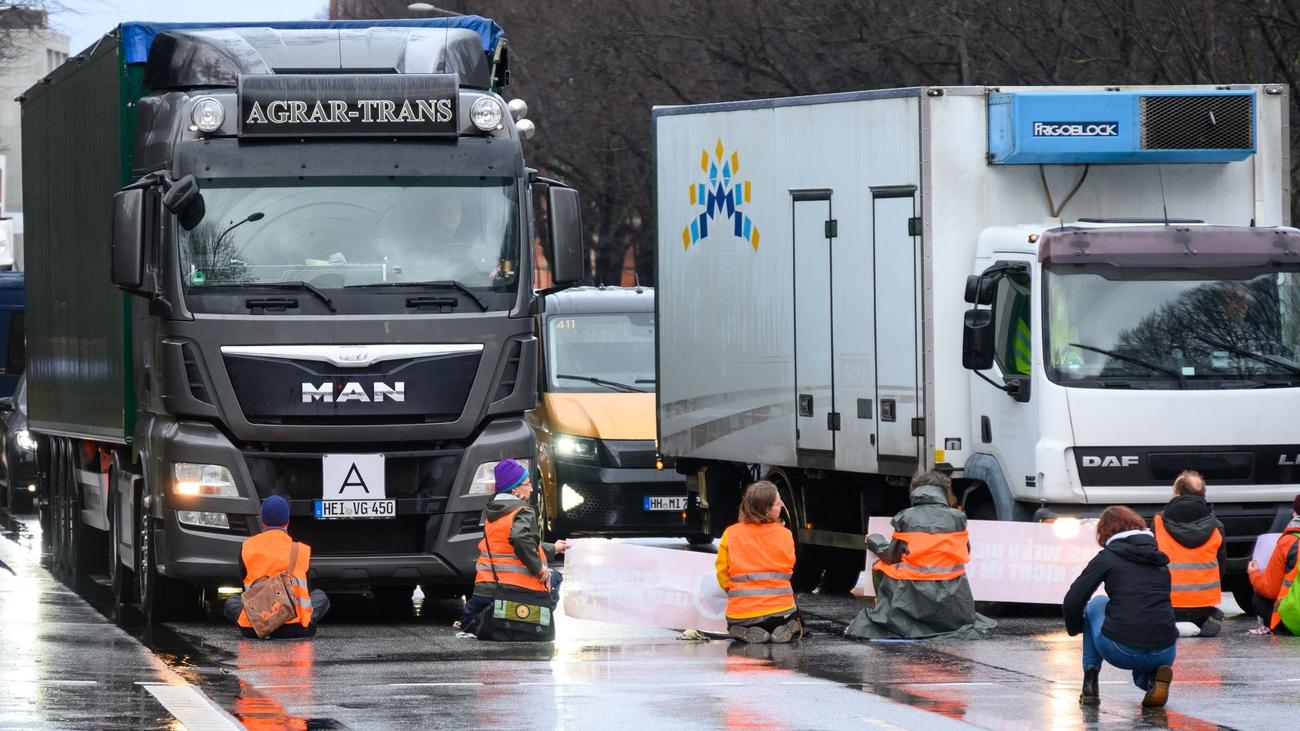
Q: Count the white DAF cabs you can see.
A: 1